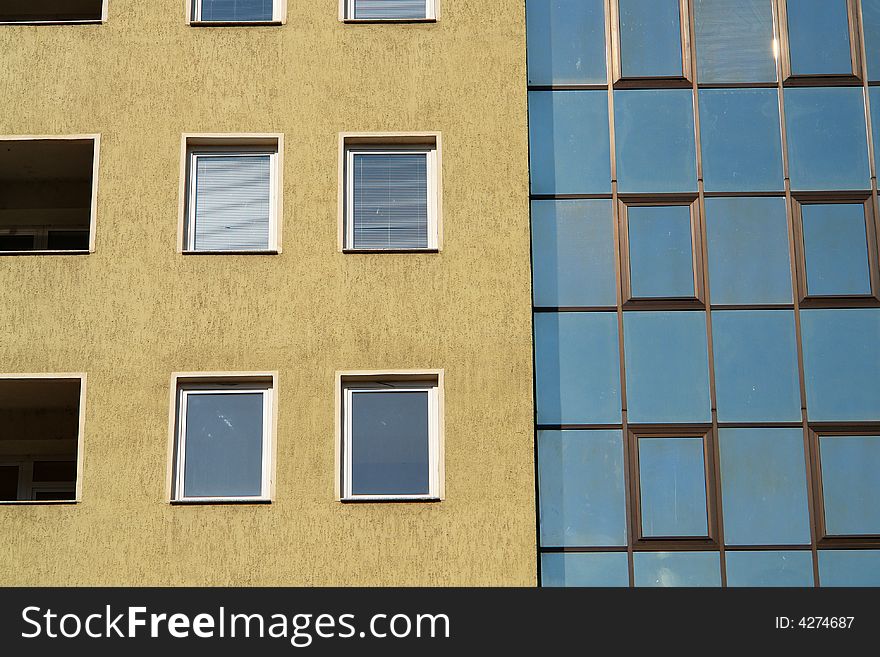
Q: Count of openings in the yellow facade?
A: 9